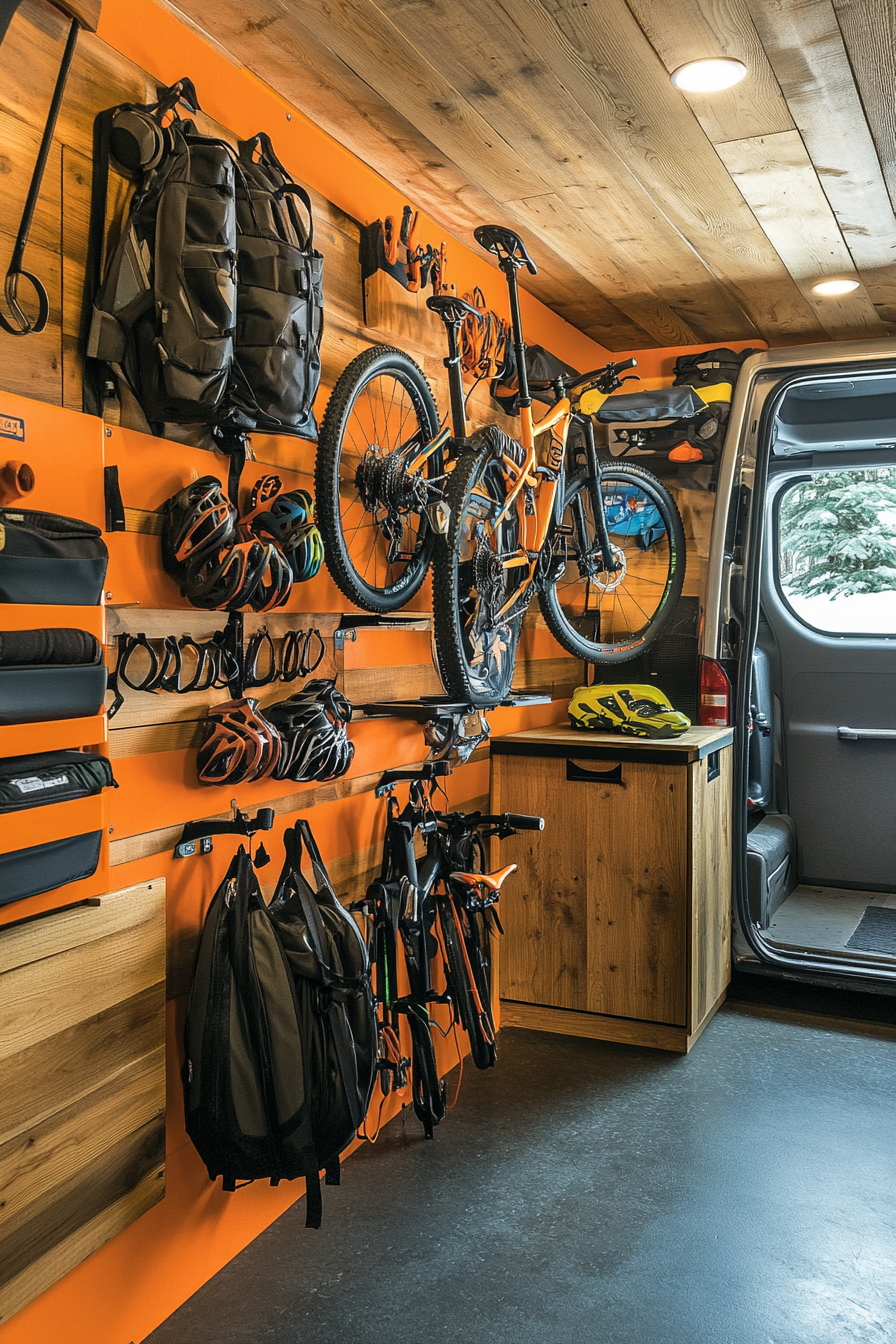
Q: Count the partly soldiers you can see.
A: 0